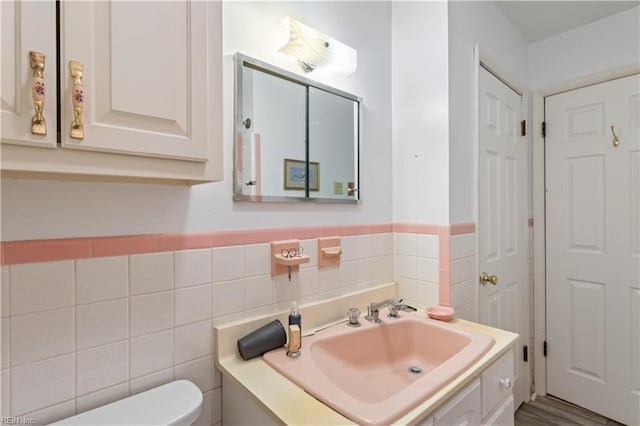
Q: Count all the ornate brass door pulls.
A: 2